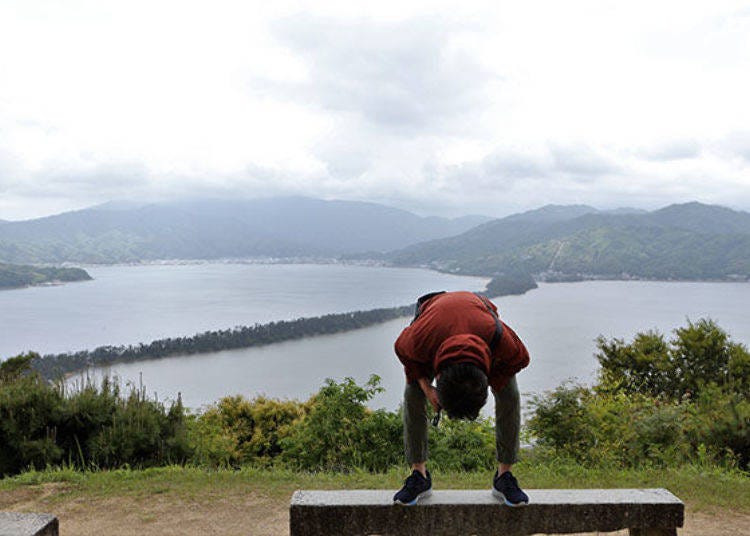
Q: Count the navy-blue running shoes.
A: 2